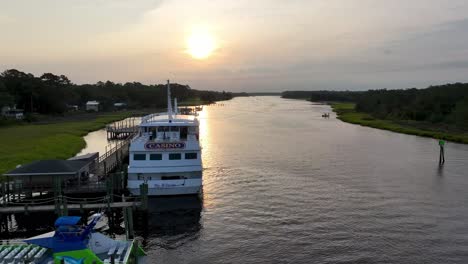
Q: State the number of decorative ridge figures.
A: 0